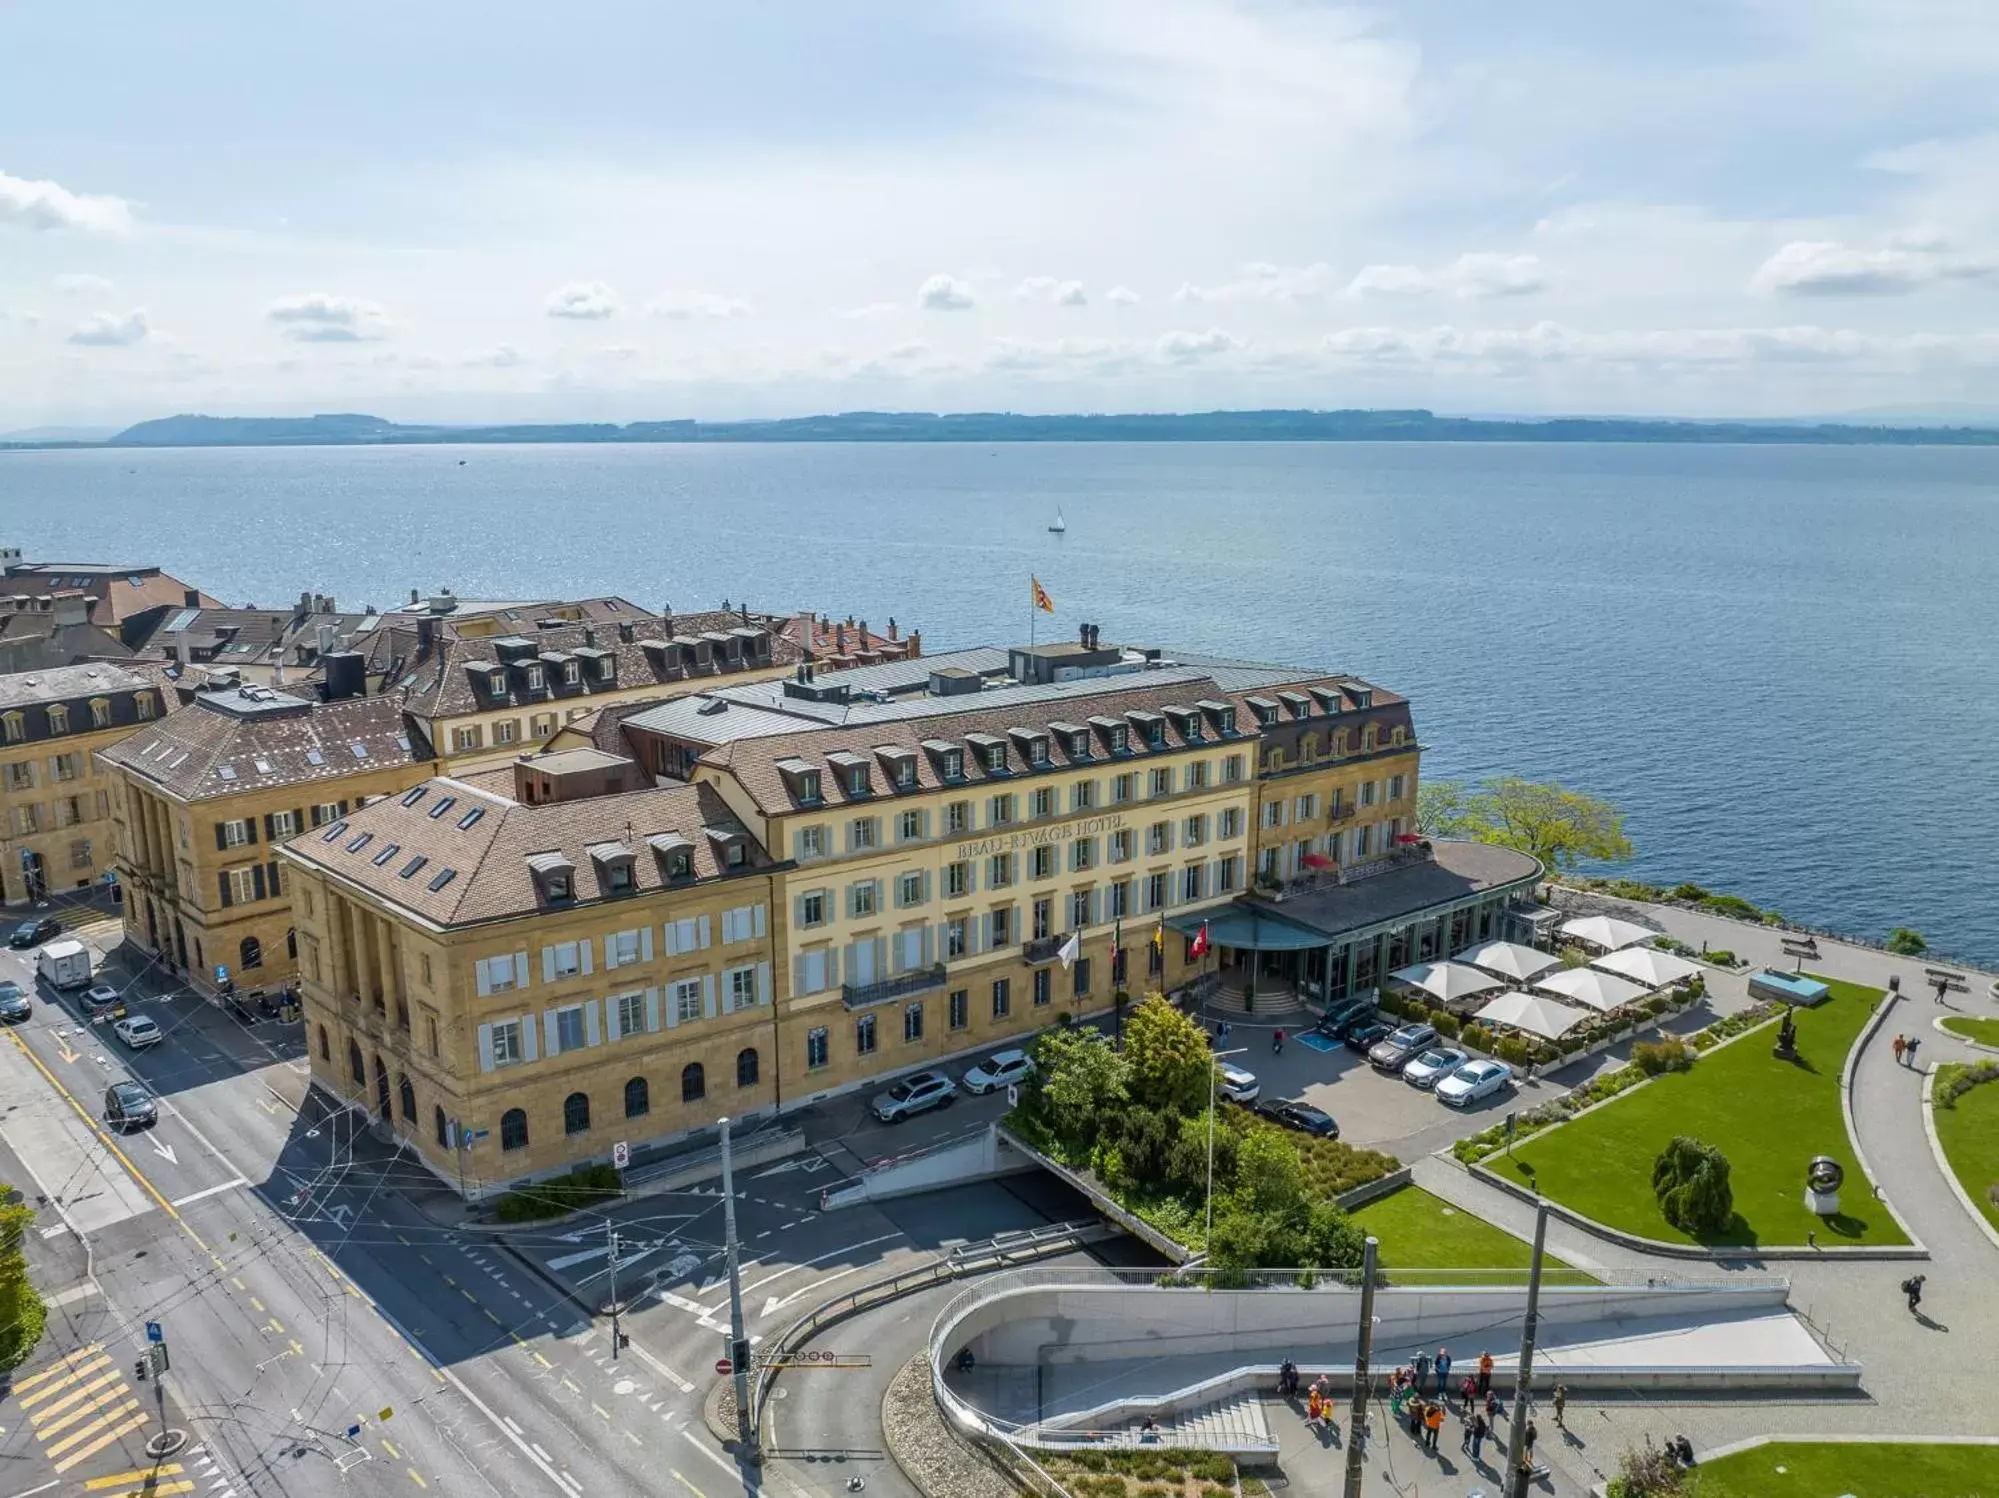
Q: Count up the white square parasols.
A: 6